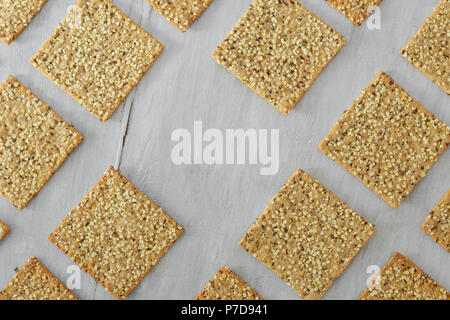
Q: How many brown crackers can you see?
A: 15